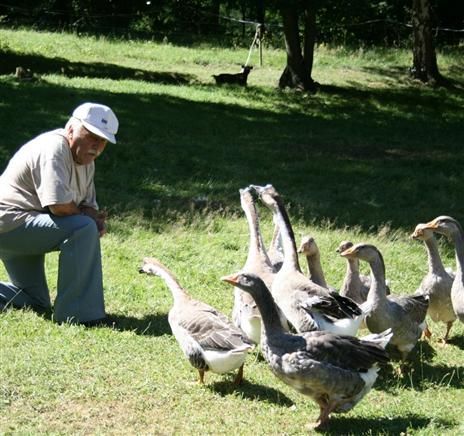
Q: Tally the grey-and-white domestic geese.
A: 10